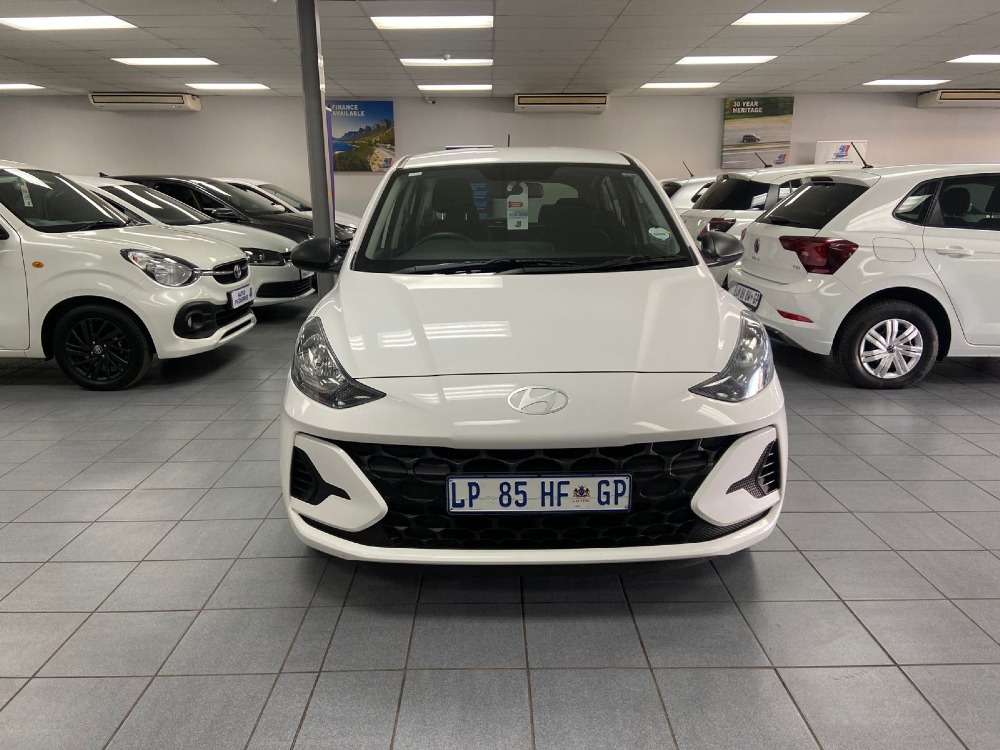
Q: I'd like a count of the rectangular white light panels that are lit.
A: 12